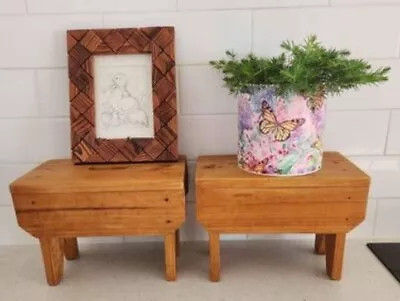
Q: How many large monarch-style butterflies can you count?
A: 1